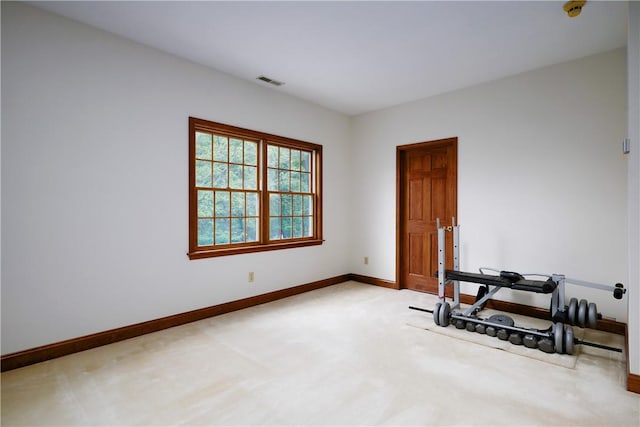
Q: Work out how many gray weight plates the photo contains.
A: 8